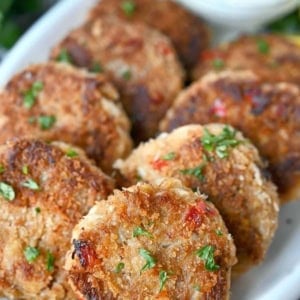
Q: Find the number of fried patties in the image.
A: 8